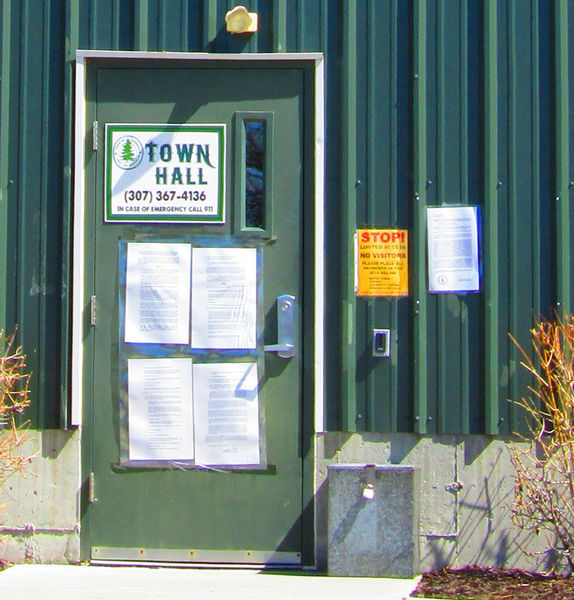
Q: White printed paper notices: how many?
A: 5